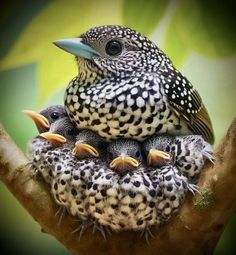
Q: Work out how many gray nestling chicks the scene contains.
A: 5